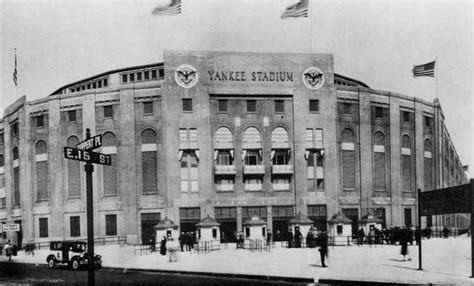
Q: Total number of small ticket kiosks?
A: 6